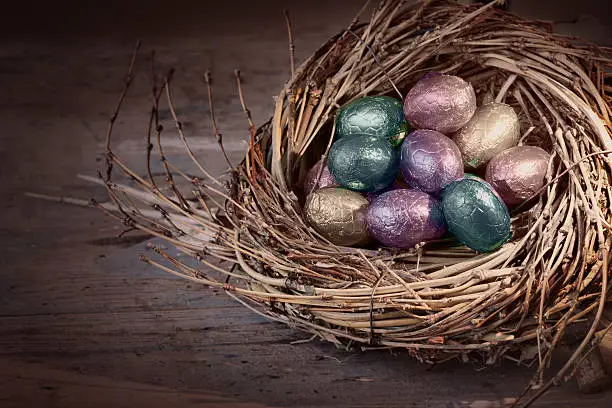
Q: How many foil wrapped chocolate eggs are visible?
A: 10